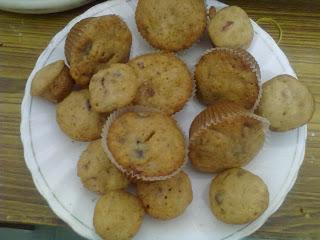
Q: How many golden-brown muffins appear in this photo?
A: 15